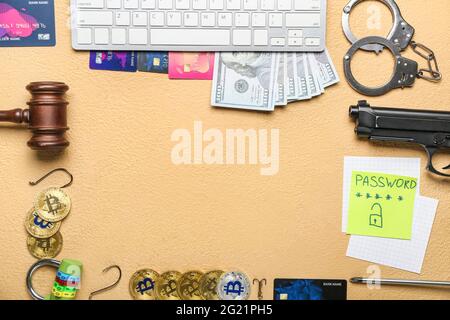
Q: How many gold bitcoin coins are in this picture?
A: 7